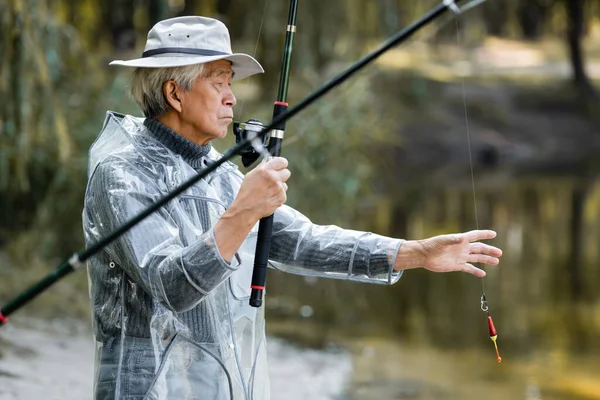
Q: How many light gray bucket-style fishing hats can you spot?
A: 1